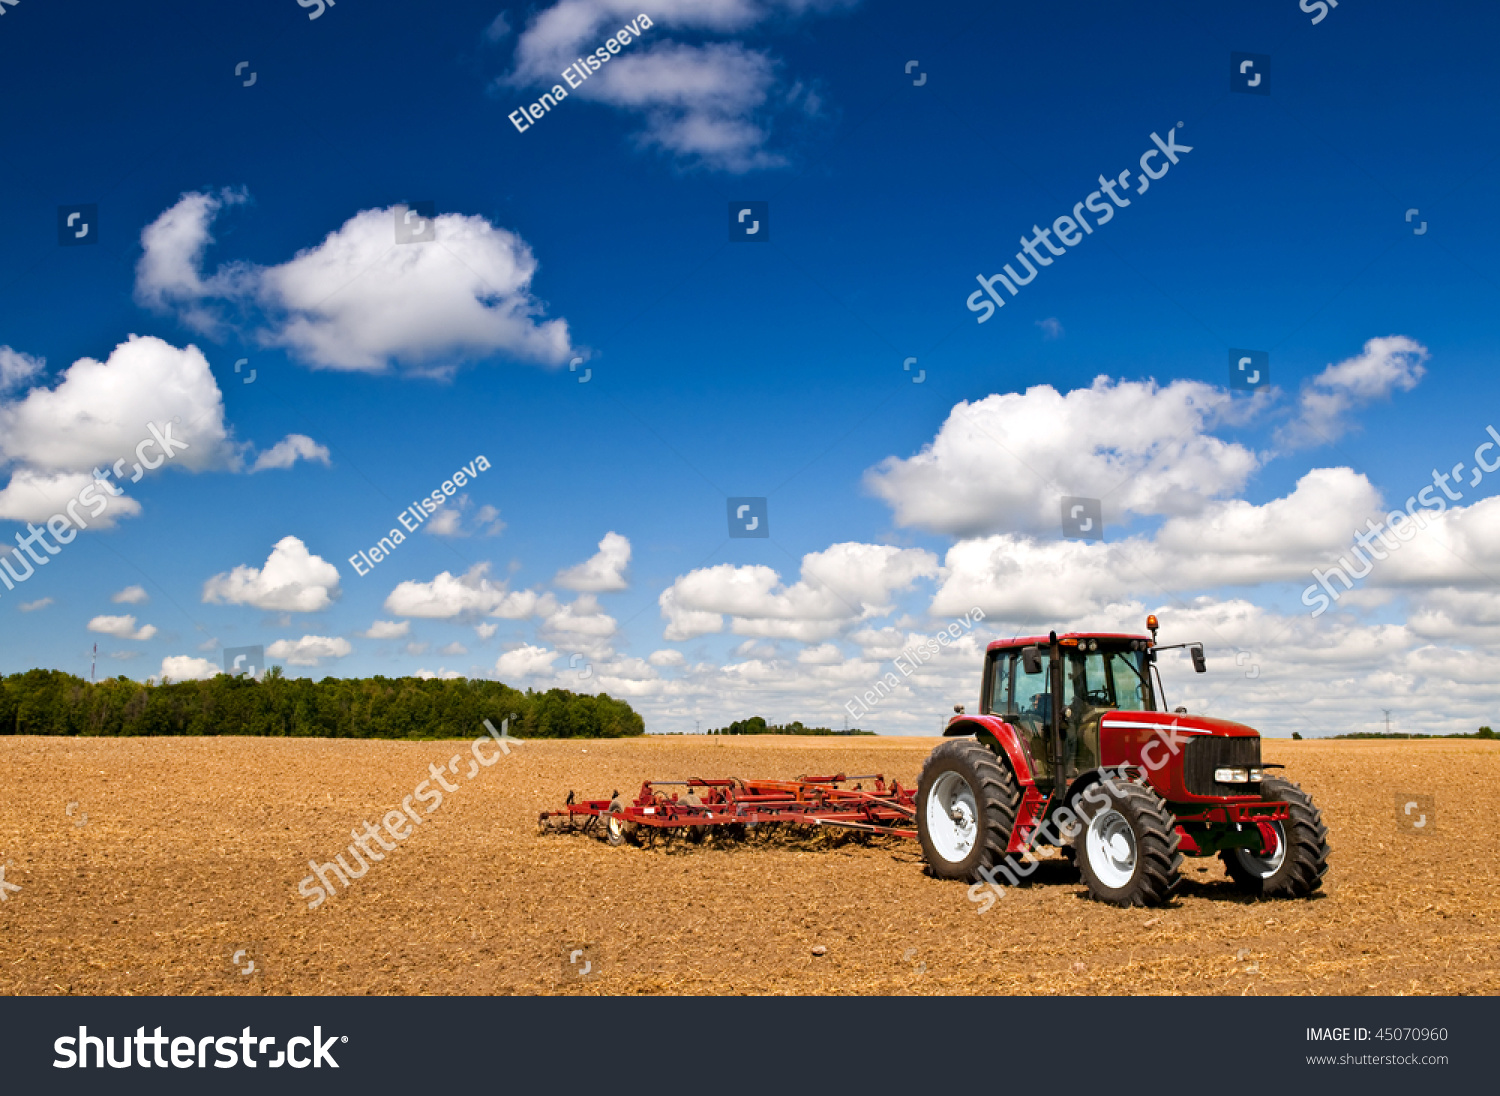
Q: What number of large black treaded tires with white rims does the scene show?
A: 3